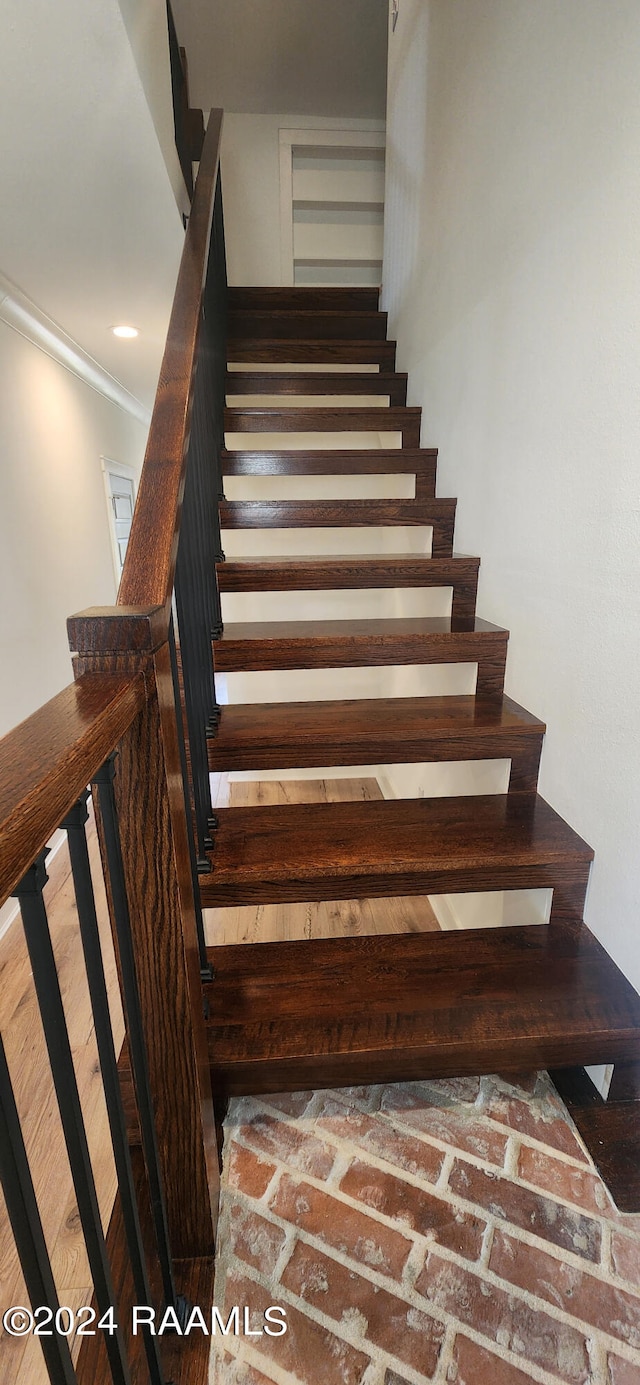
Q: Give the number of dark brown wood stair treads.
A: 12